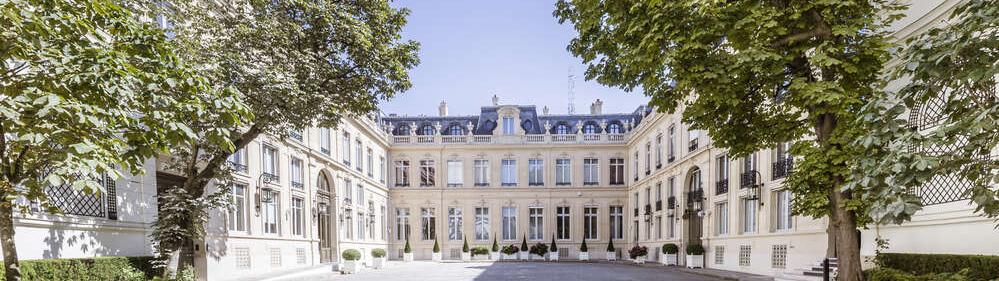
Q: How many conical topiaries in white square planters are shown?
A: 8